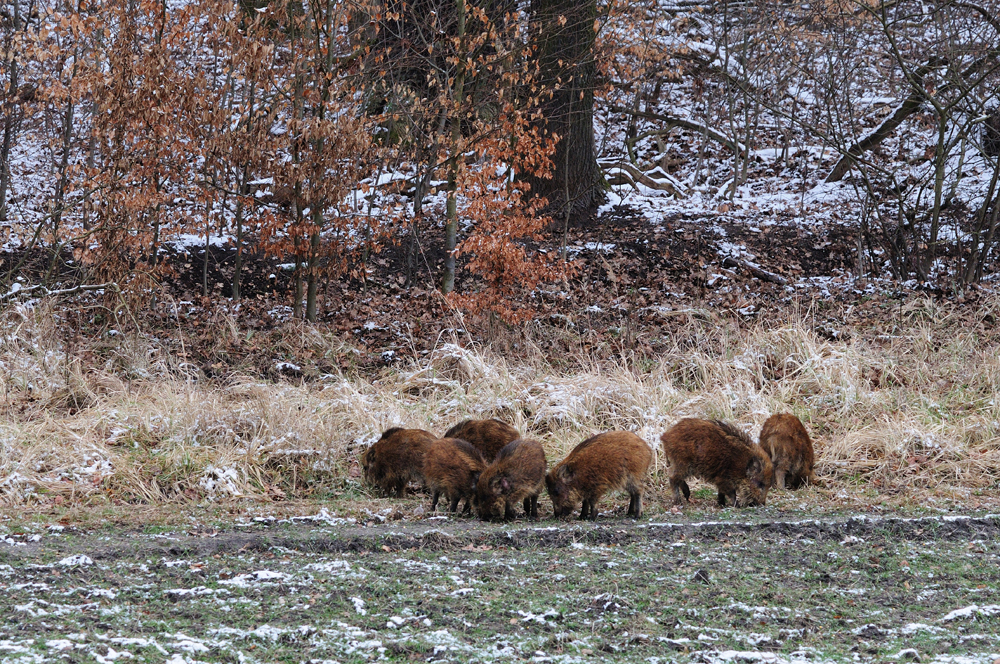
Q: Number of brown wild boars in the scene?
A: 7